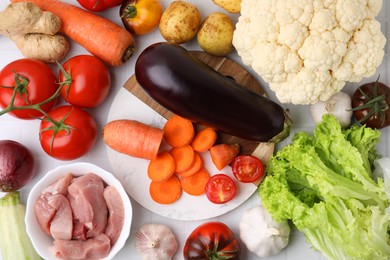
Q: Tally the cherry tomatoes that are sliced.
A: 2